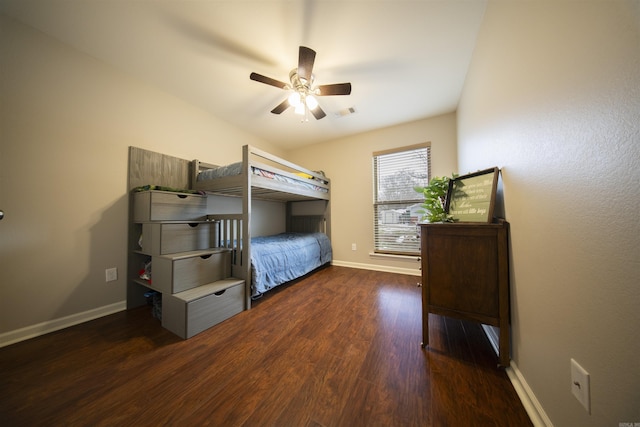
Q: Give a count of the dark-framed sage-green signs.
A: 1